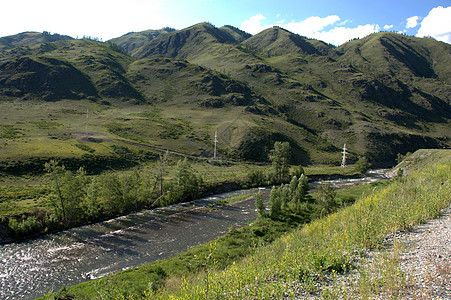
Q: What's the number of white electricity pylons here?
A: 3